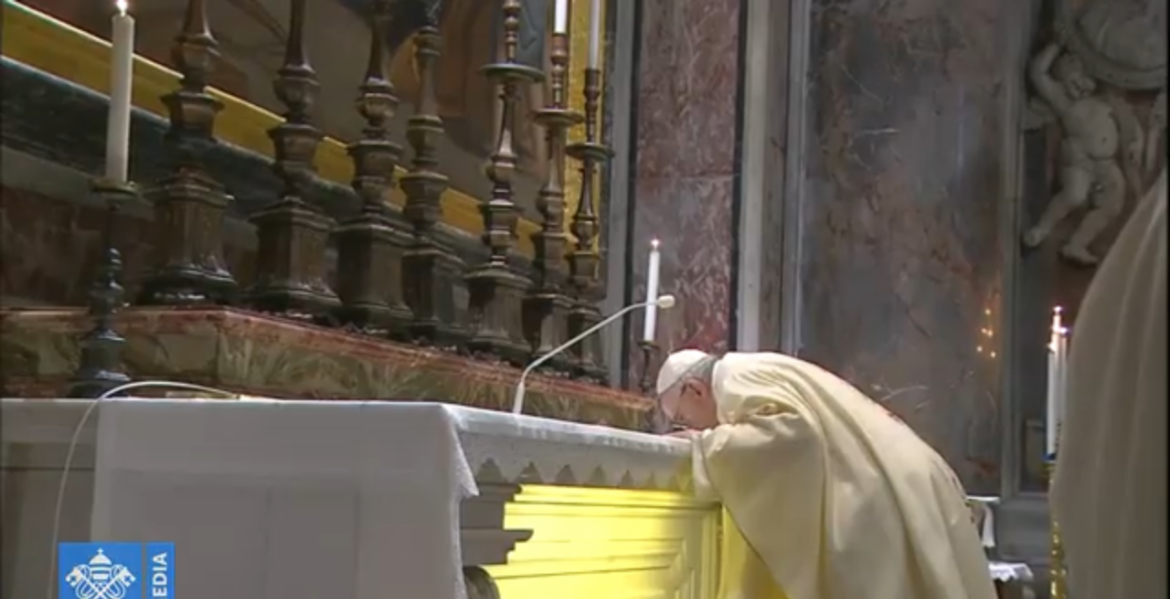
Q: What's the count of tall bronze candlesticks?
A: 7